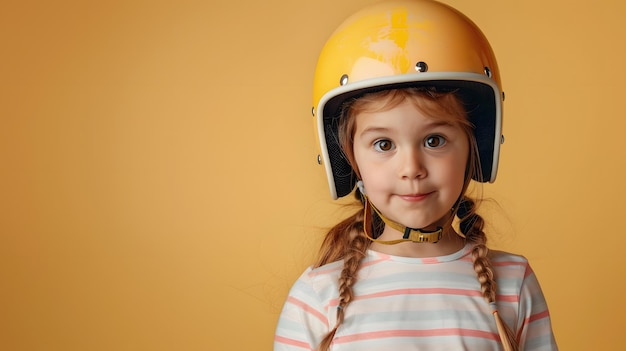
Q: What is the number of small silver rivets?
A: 7